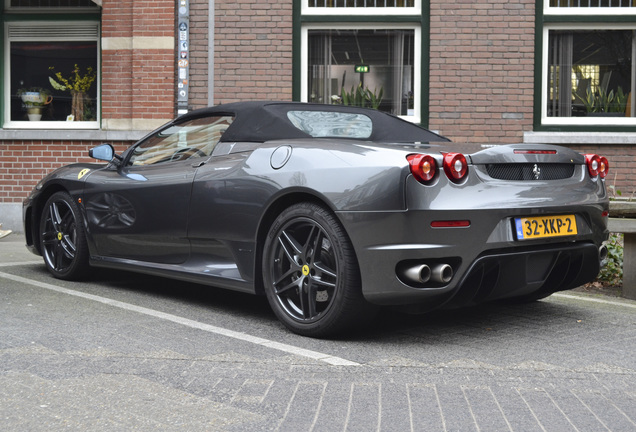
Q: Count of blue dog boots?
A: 0